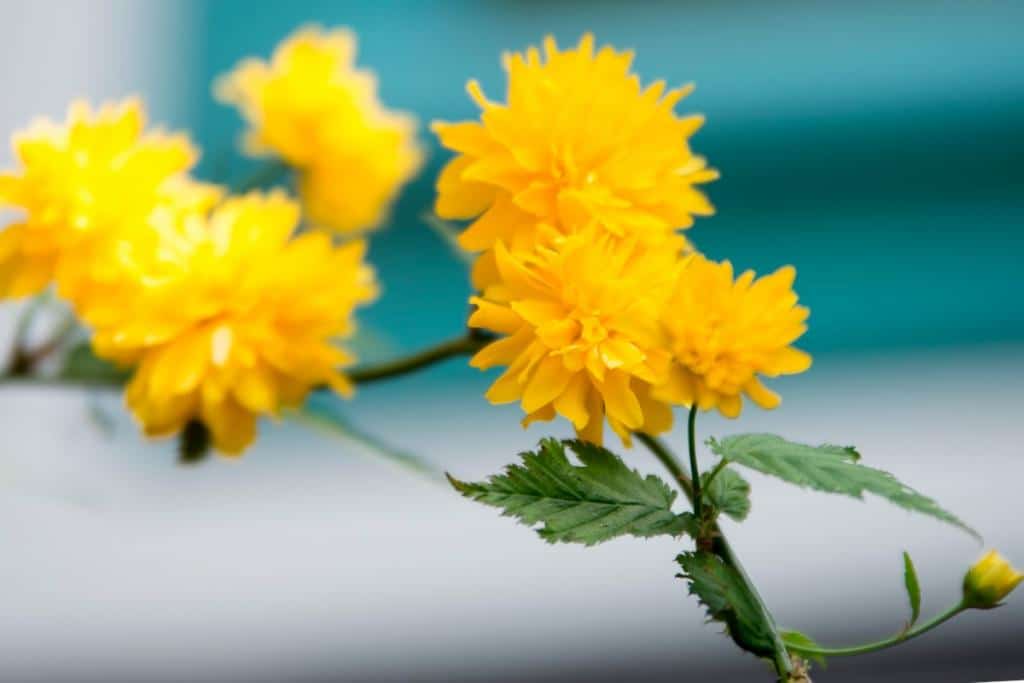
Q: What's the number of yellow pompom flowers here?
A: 6